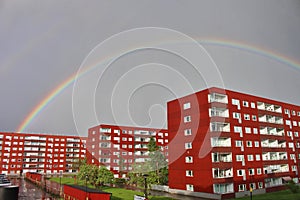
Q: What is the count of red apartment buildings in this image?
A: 3